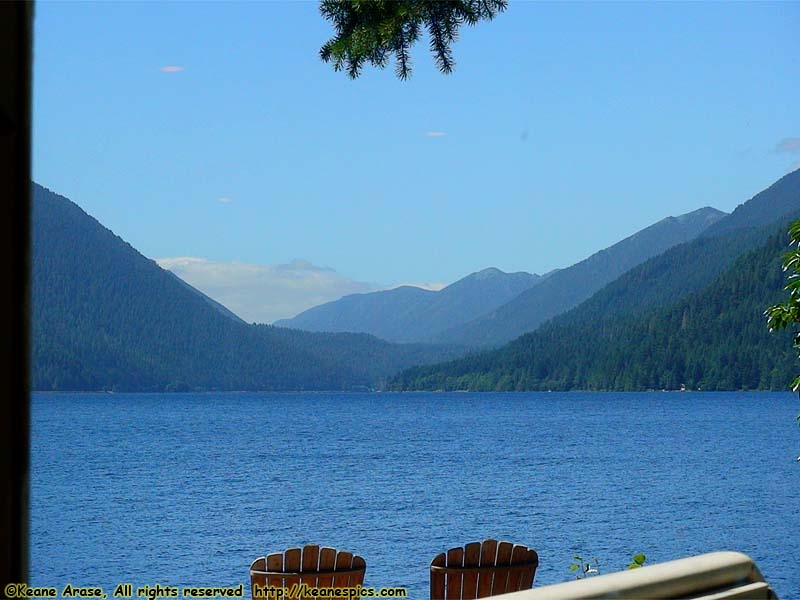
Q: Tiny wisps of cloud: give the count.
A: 3